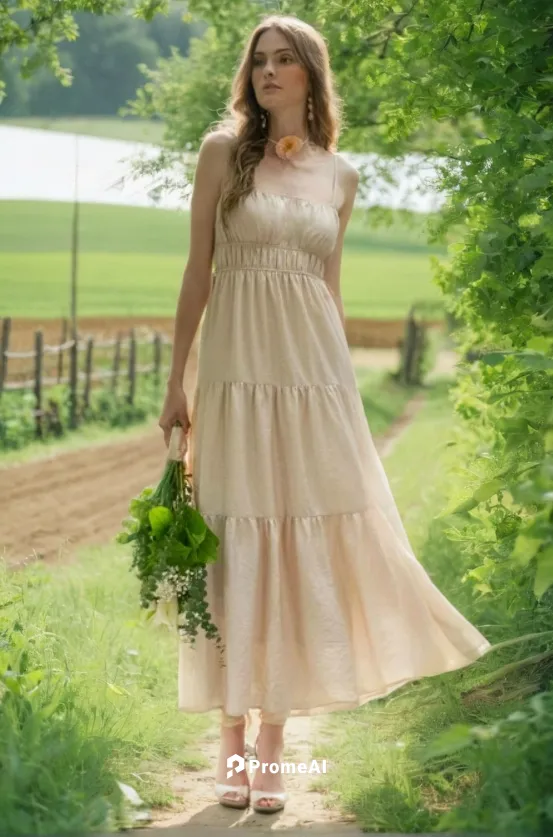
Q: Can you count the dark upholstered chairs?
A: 0